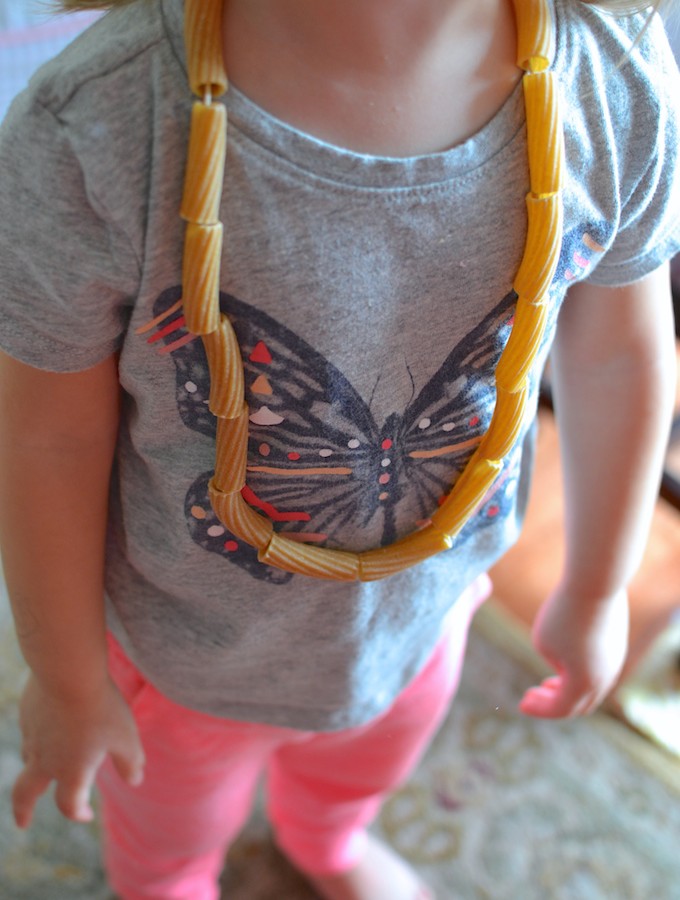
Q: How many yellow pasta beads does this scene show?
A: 14